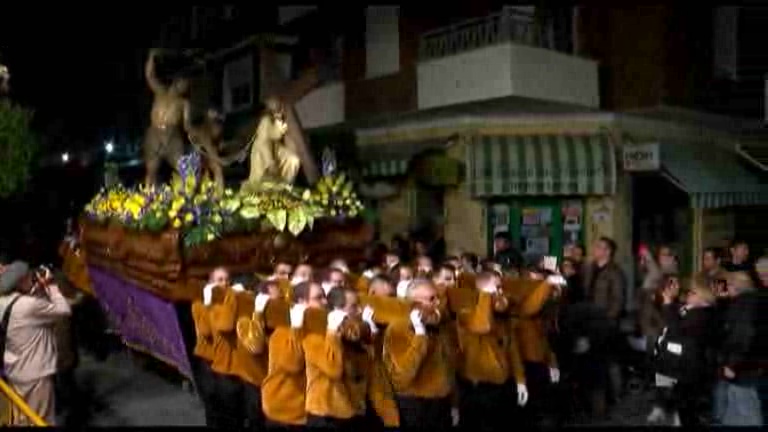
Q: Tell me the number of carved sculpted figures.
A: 3